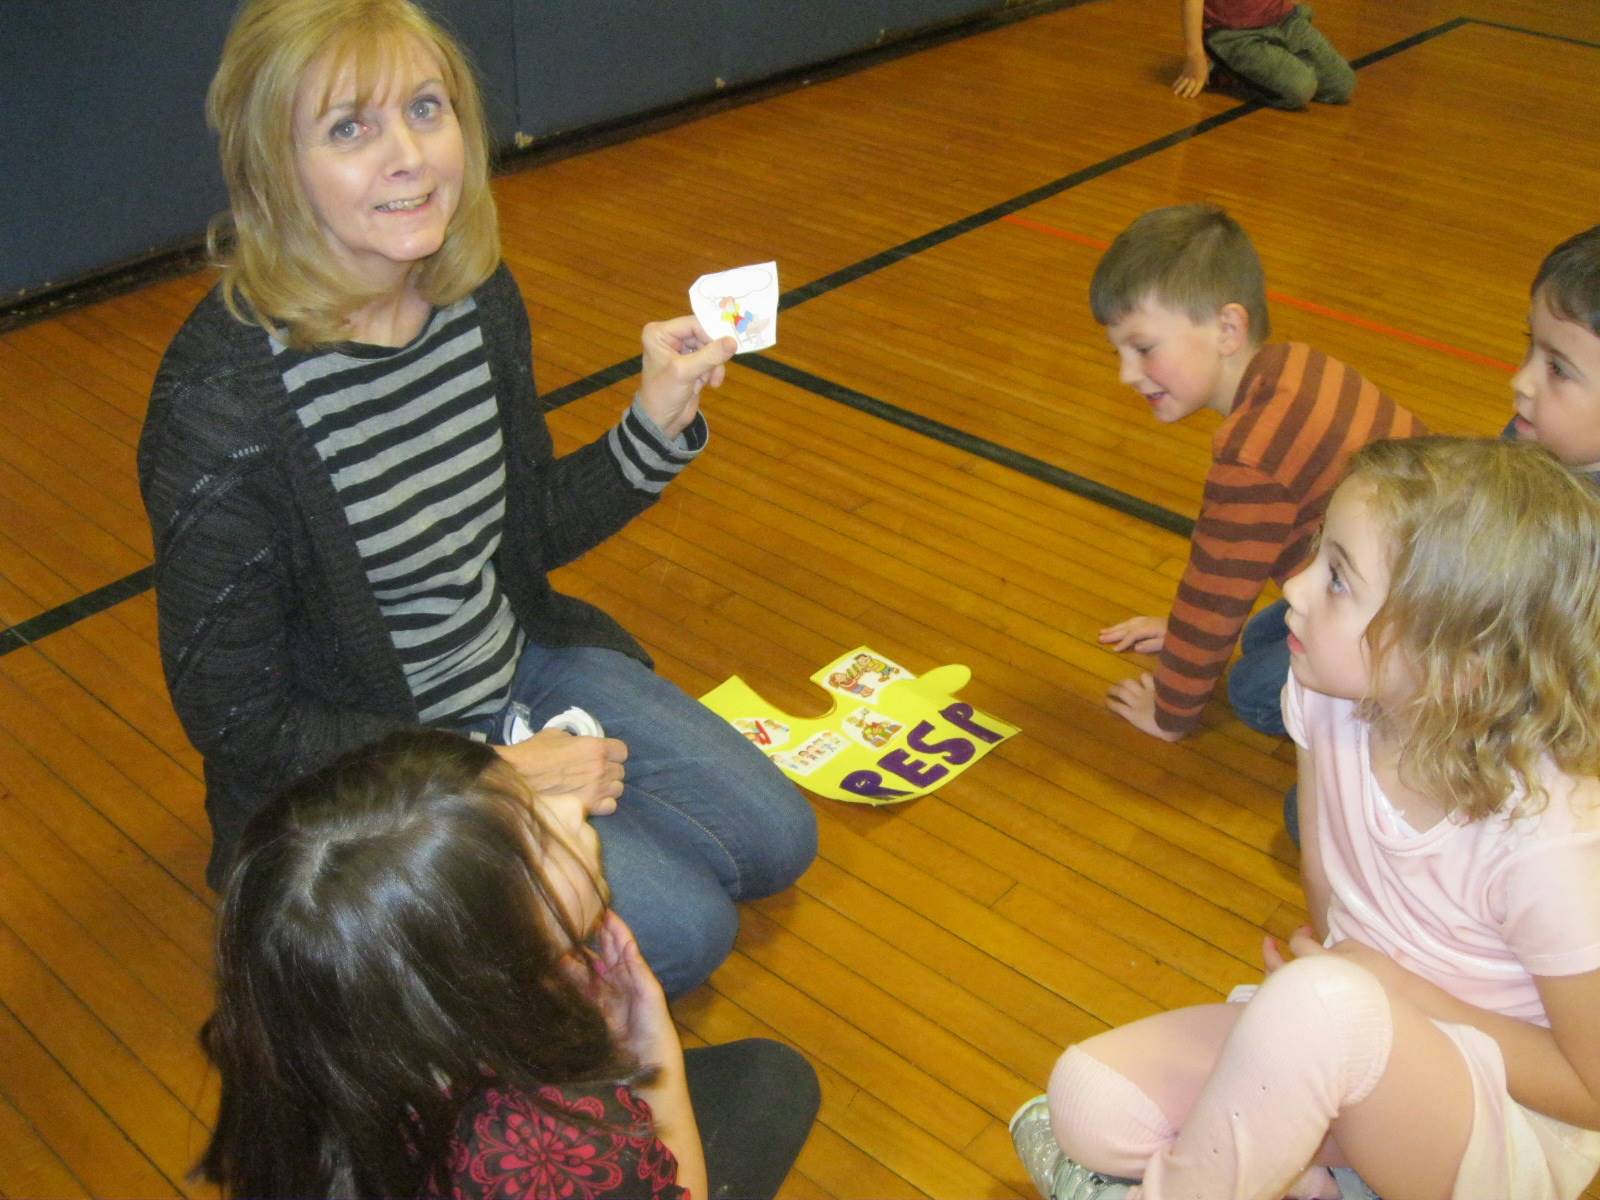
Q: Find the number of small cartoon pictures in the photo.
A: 5